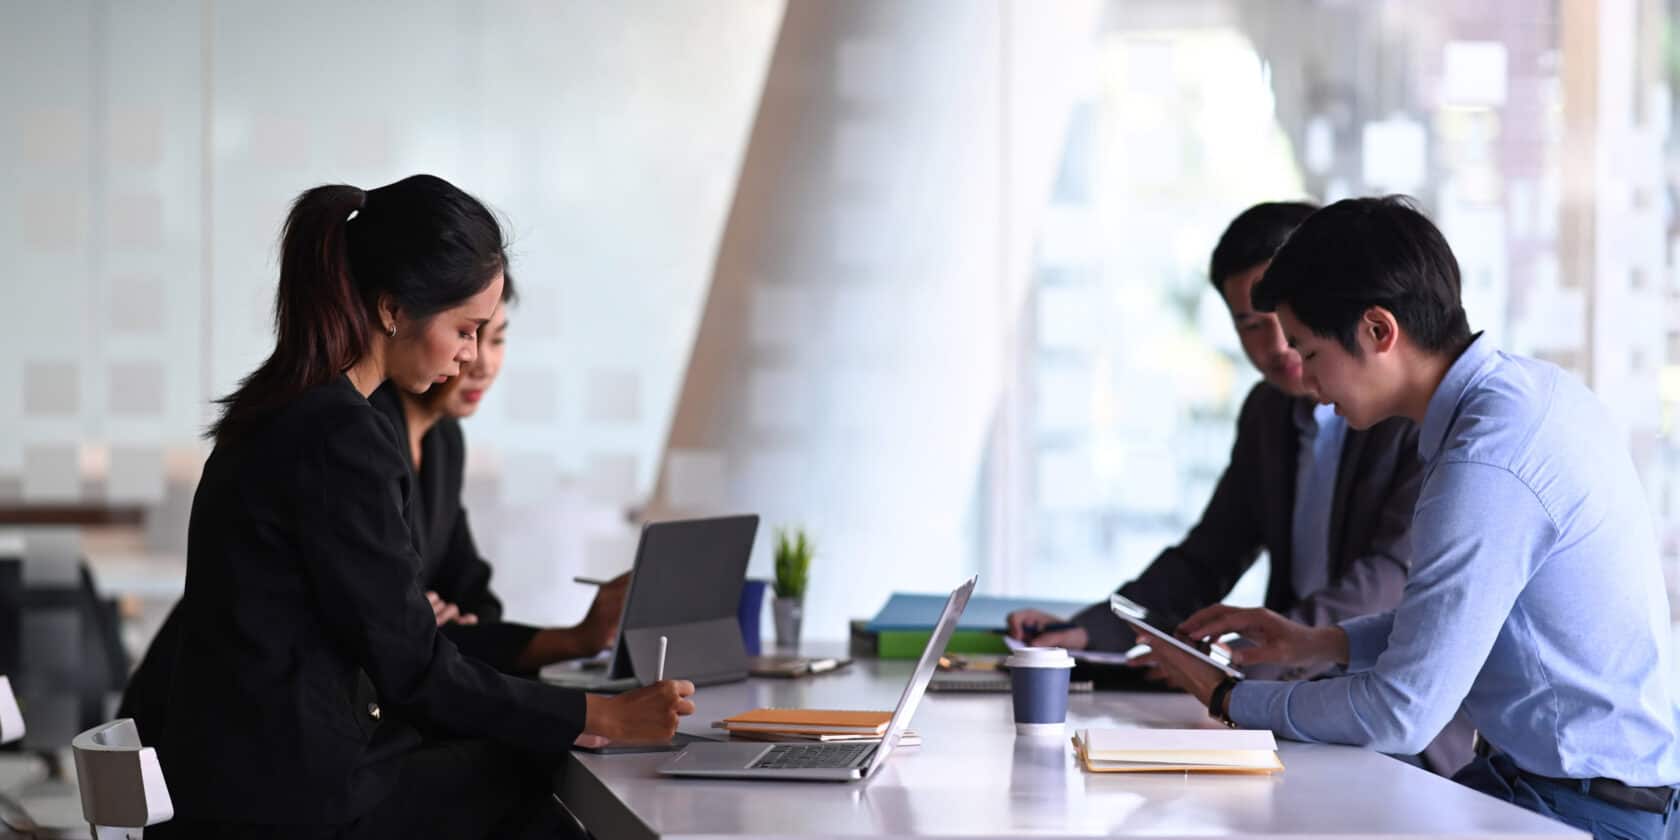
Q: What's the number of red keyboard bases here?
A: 0